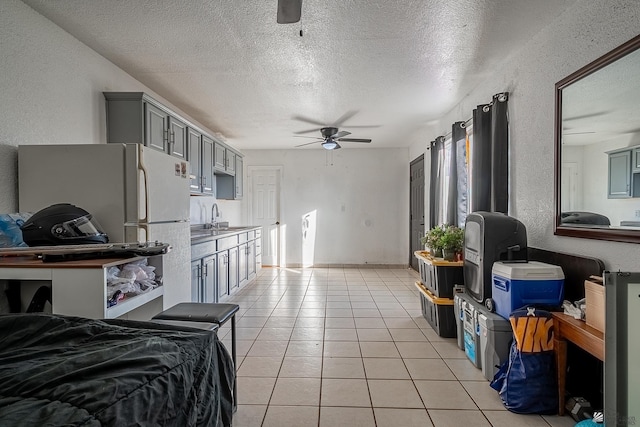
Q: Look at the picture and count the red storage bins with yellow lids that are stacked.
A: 0